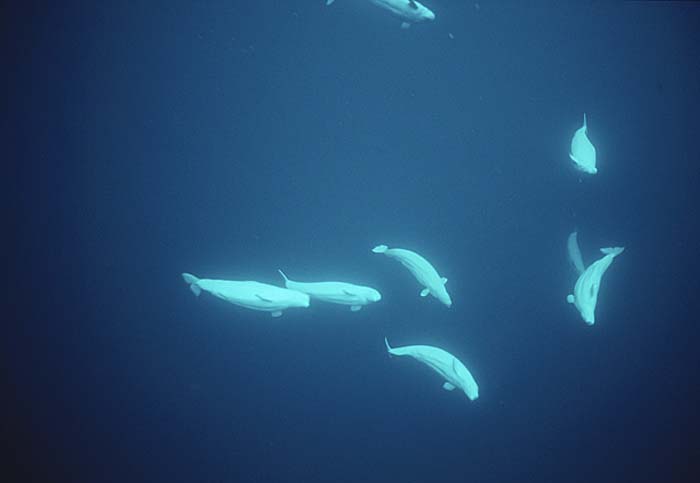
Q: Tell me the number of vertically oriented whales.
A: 3